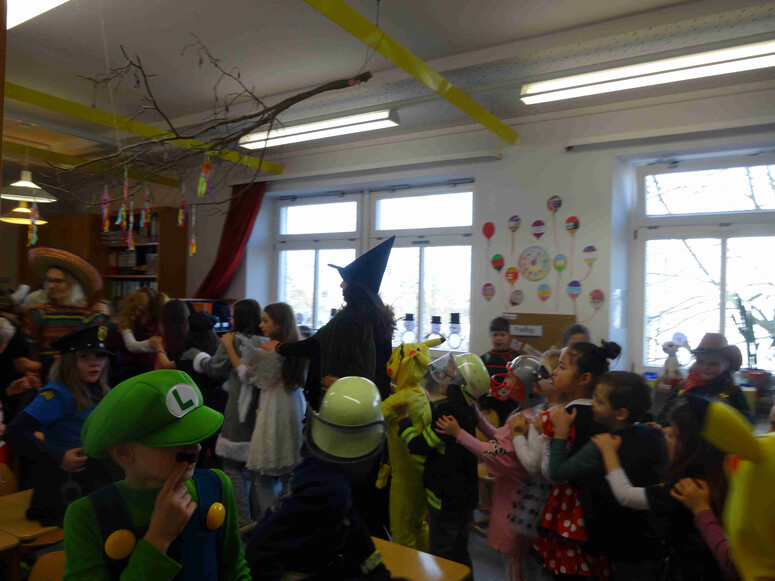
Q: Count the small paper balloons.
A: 14